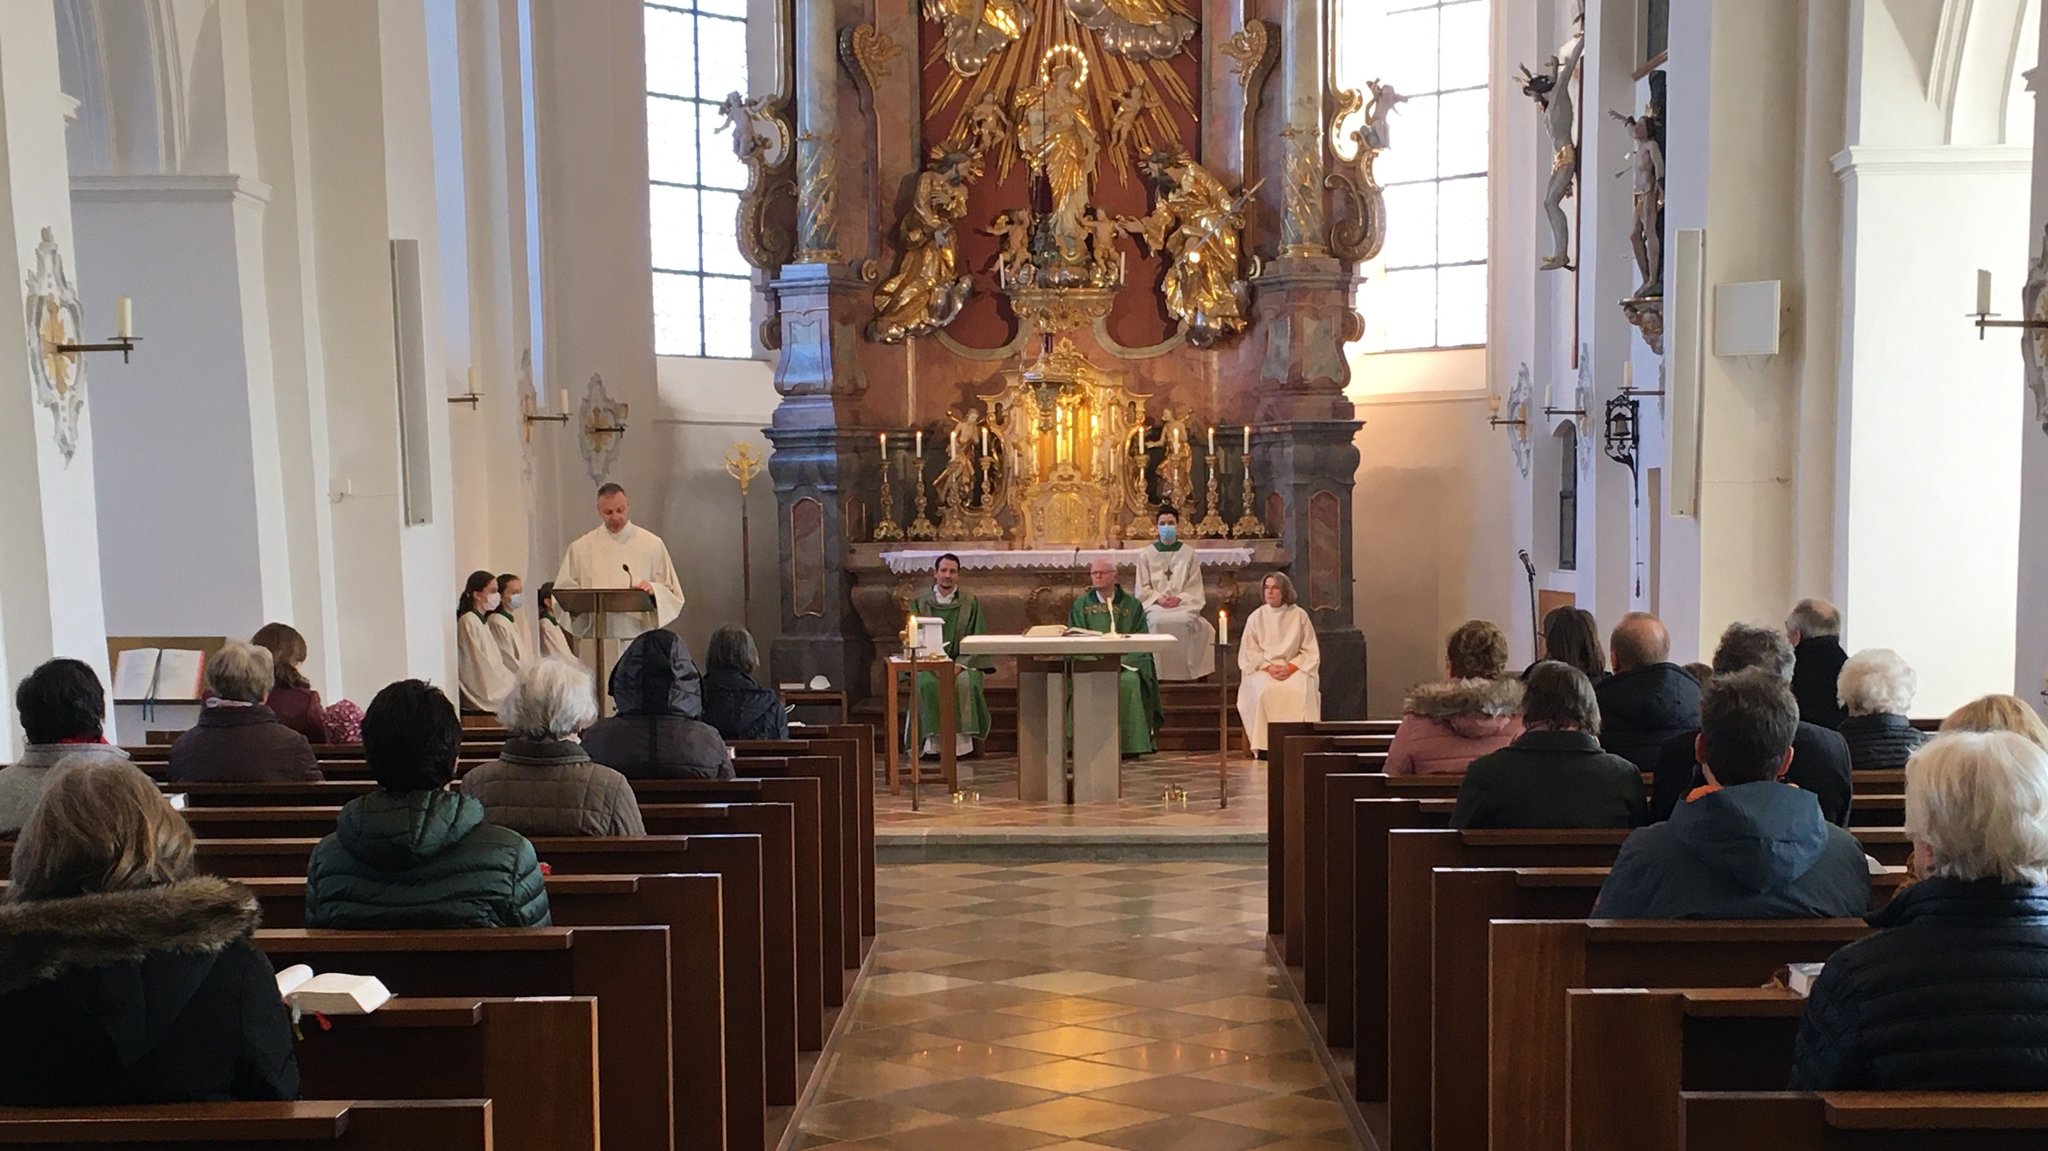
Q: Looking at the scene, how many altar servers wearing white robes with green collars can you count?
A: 4